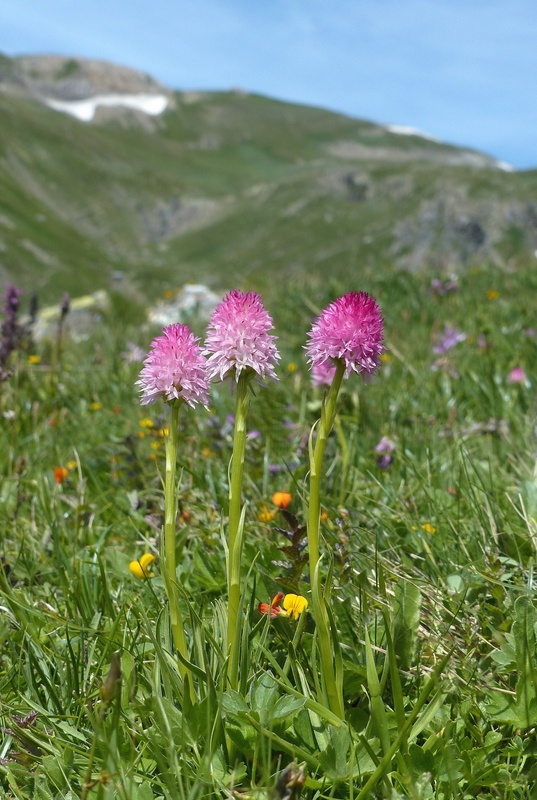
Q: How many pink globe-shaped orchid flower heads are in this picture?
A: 3